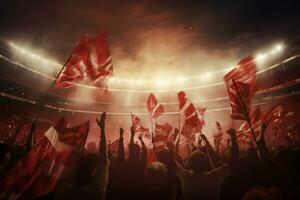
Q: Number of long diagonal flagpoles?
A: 2